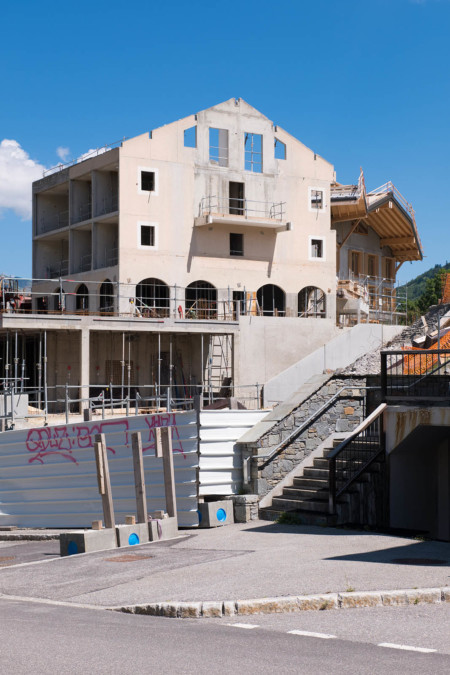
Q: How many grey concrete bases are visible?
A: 4